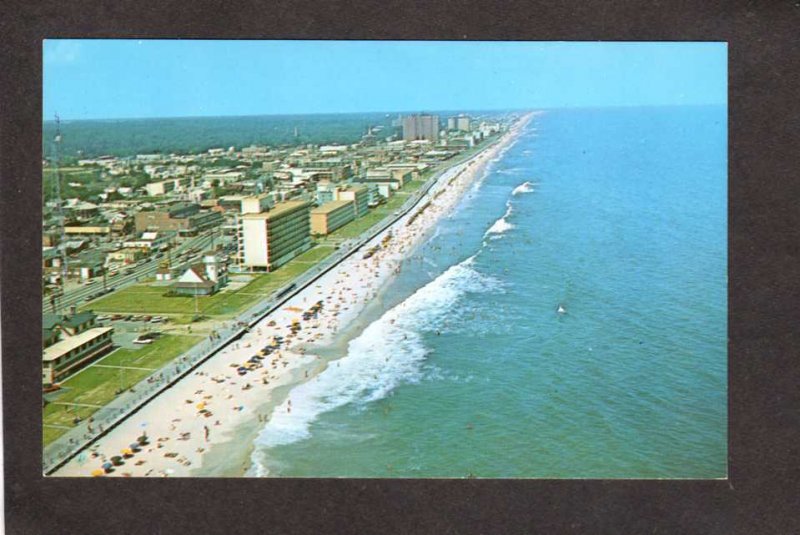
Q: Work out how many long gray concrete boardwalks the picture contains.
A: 1